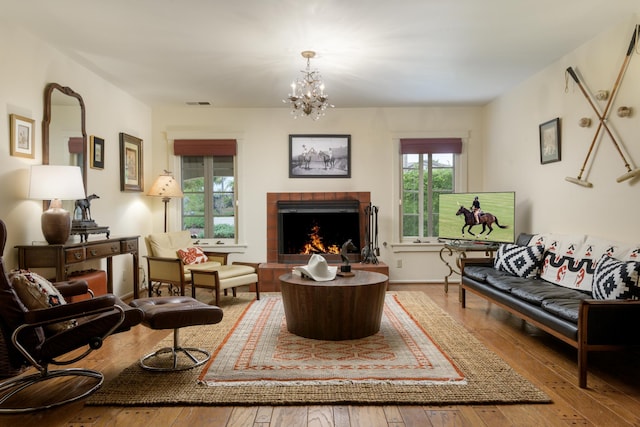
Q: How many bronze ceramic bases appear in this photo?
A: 1